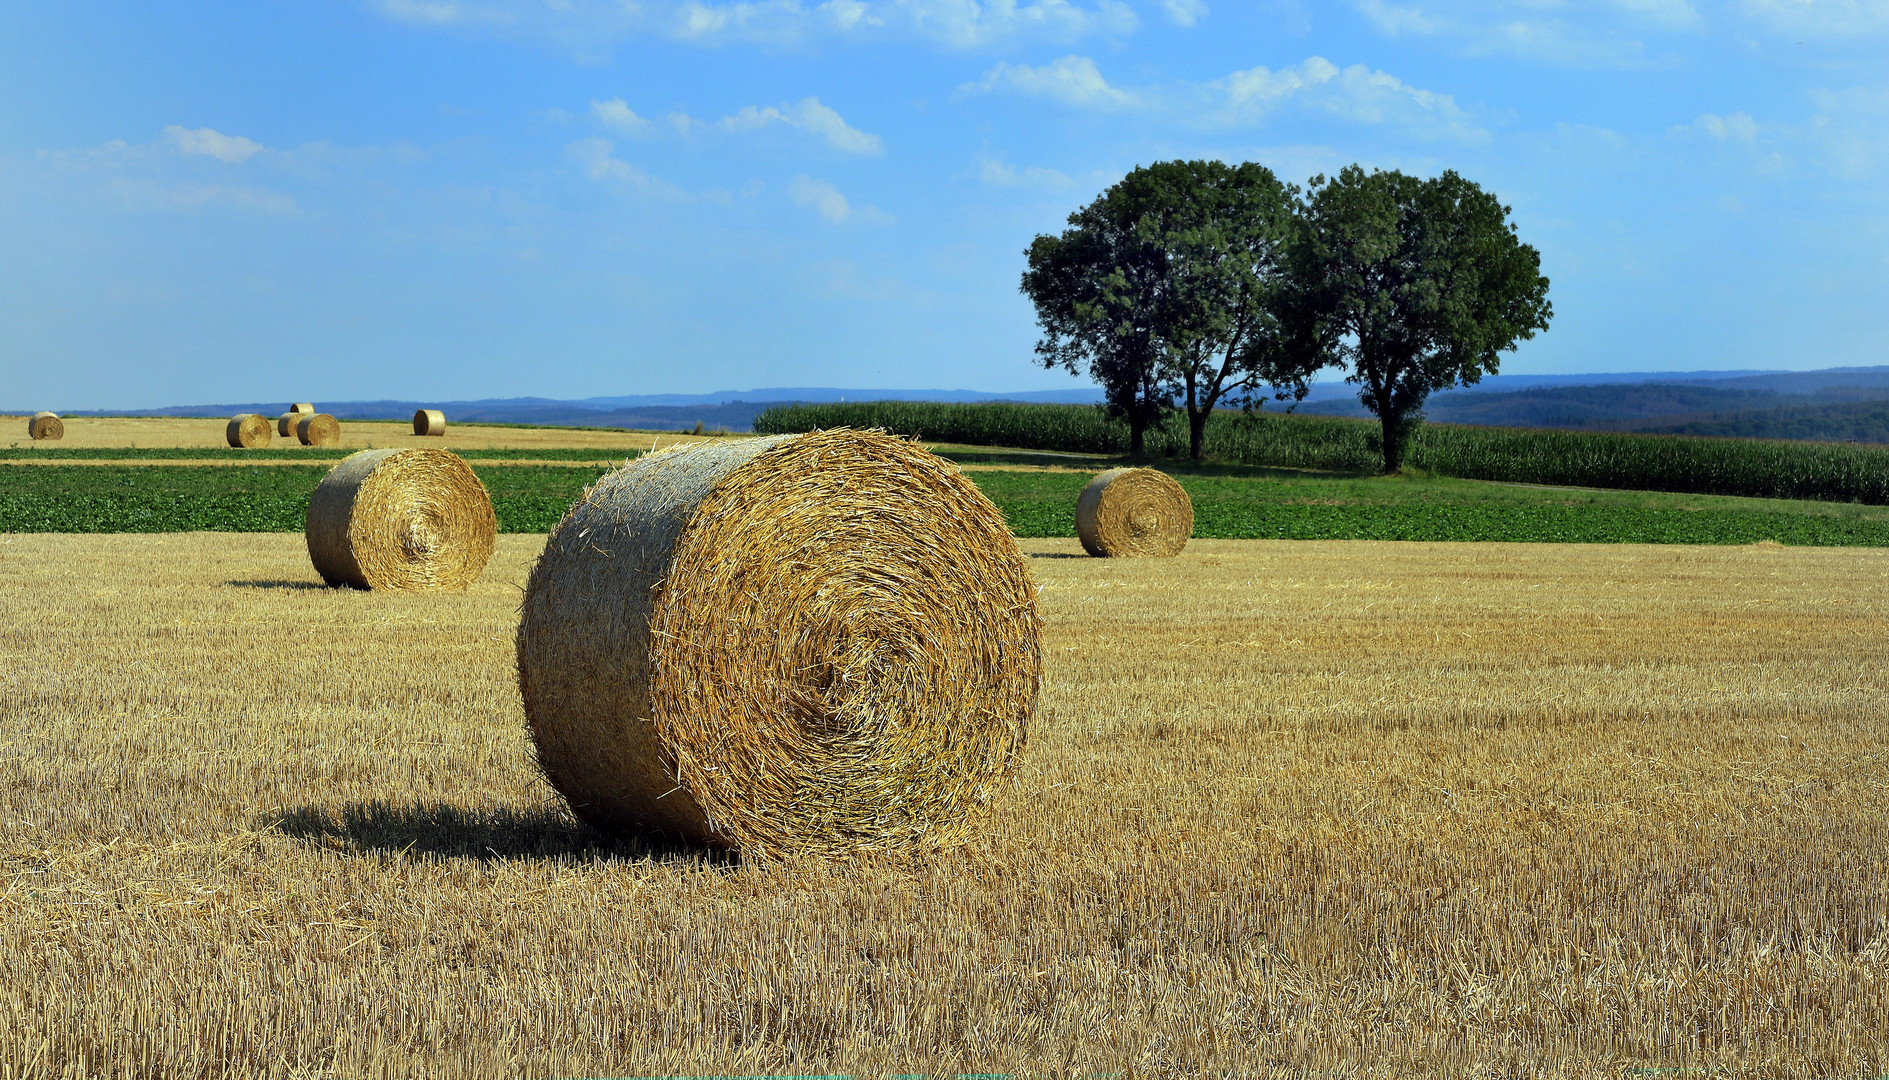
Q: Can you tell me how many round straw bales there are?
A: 9